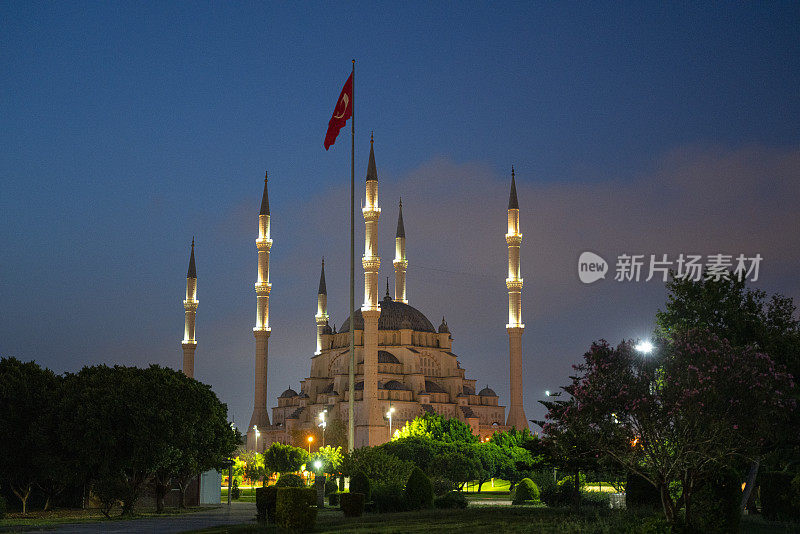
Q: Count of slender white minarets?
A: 6